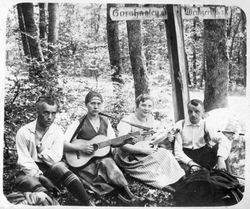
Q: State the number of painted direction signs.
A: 2